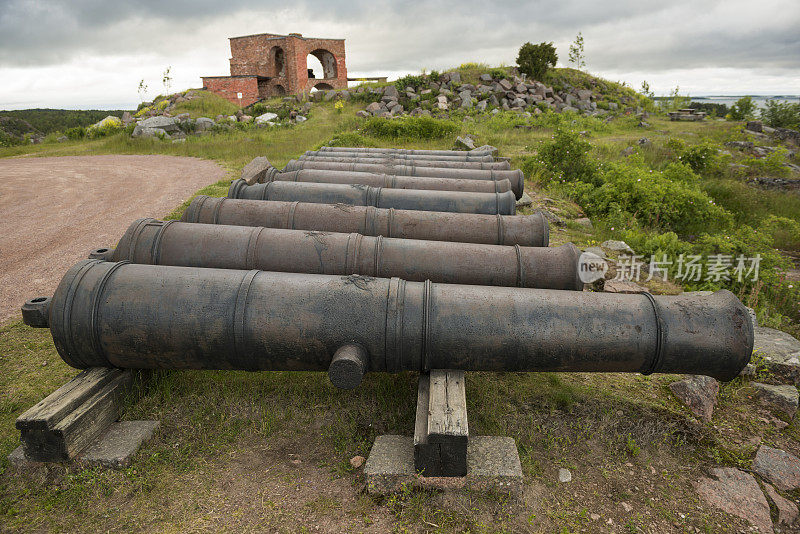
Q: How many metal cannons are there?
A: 9